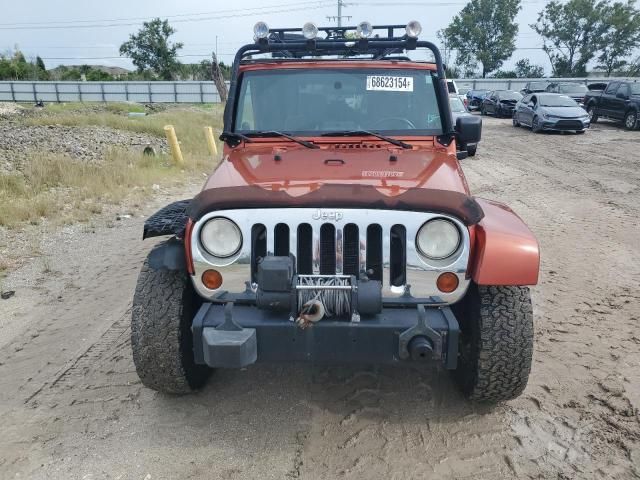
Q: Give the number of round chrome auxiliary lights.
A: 4